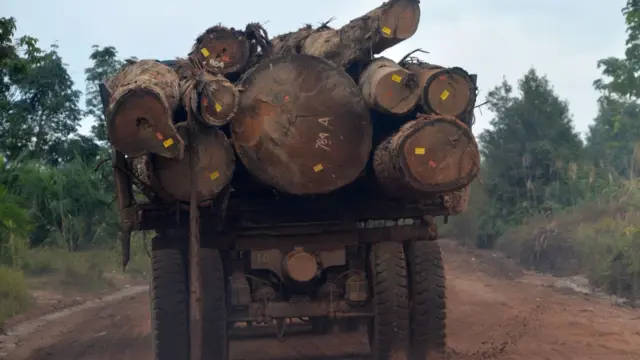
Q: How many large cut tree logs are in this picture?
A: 9